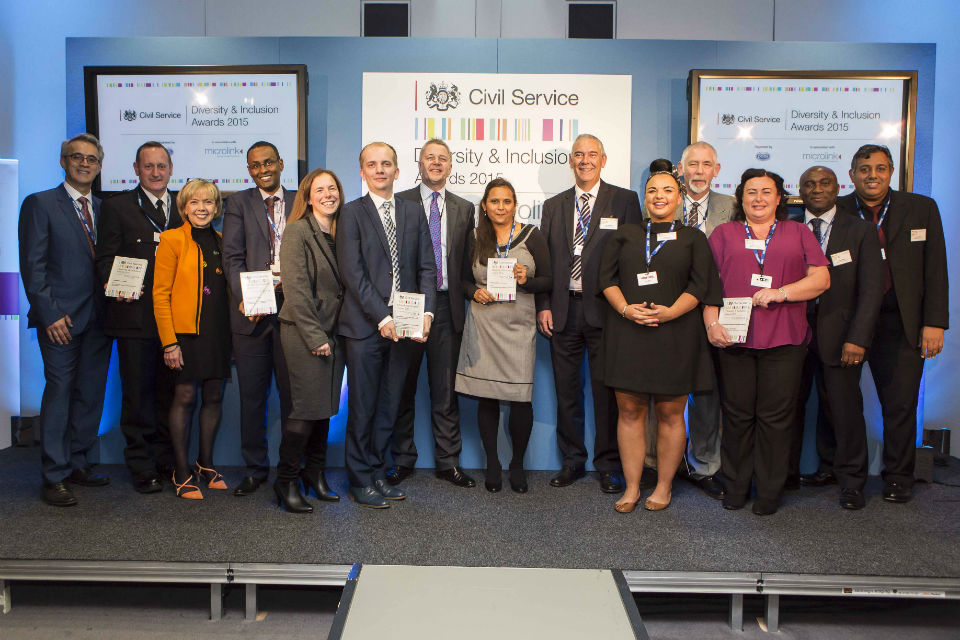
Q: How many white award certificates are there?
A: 5